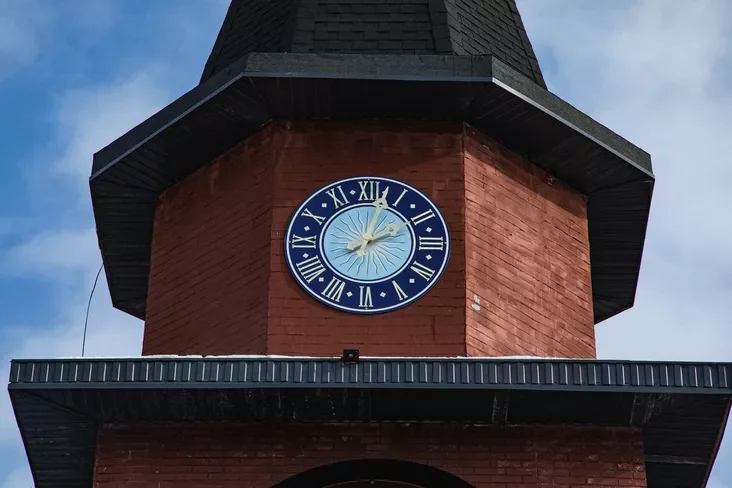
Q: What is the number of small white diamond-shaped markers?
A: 11